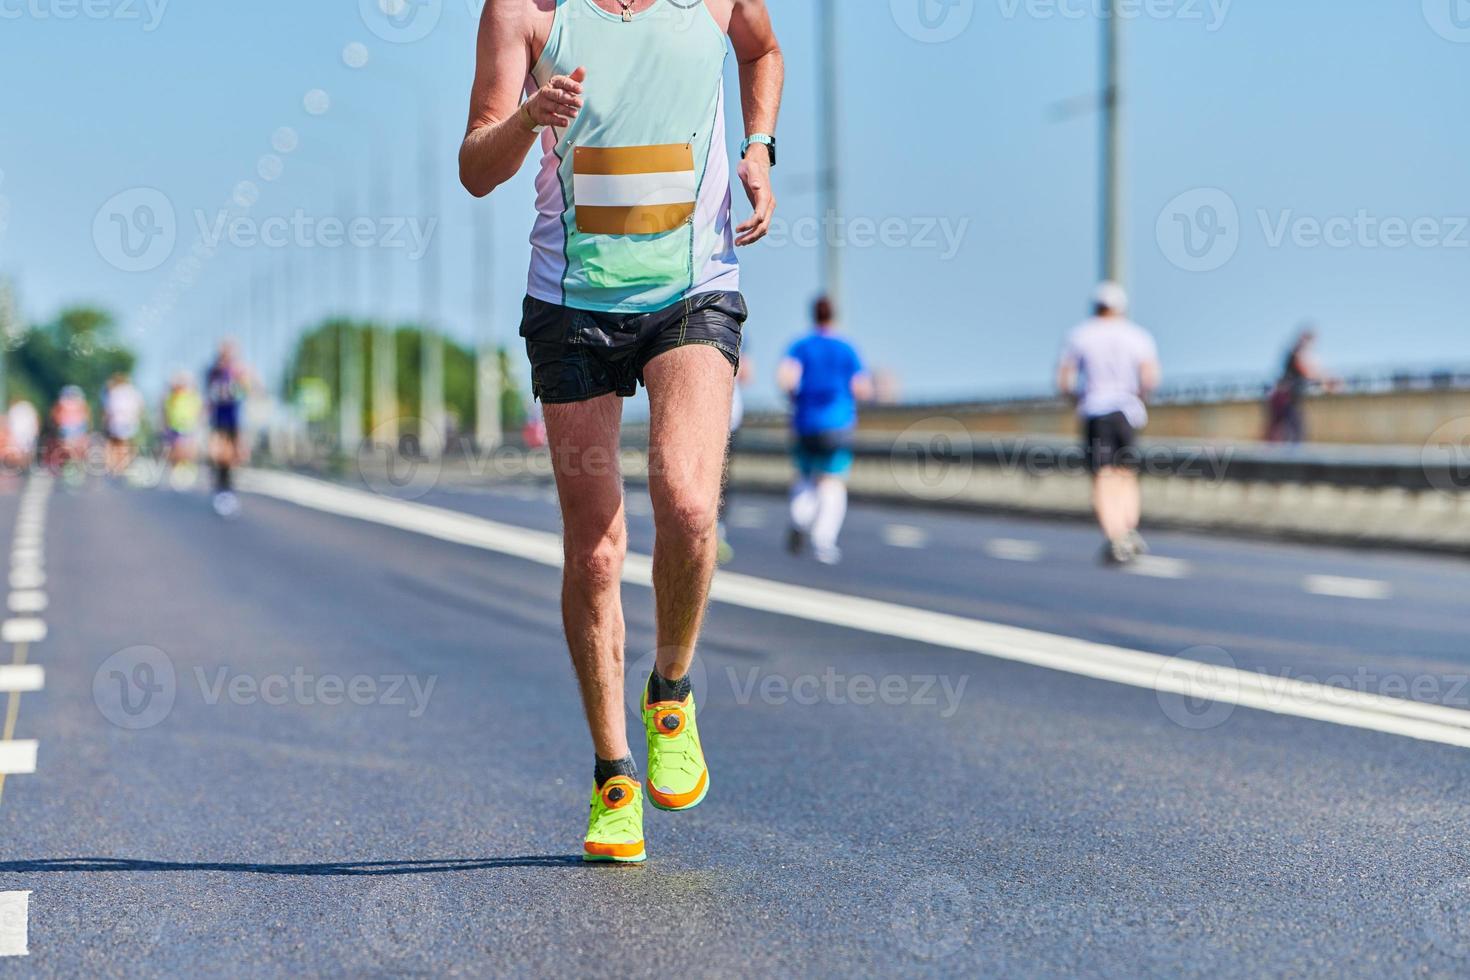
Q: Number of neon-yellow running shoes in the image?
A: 2